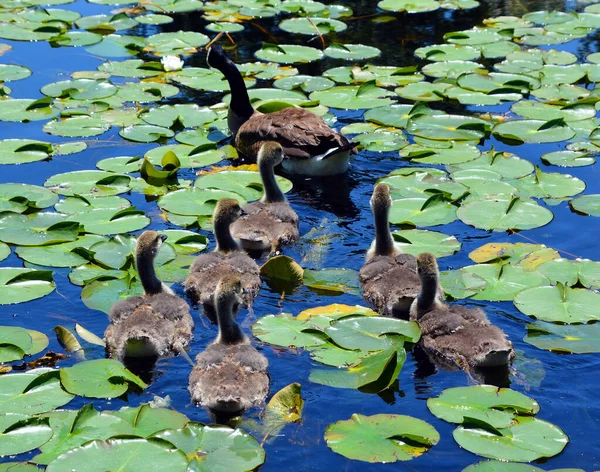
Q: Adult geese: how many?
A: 1